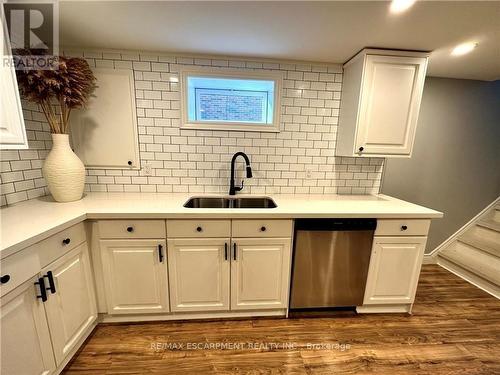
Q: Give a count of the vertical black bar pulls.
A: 5